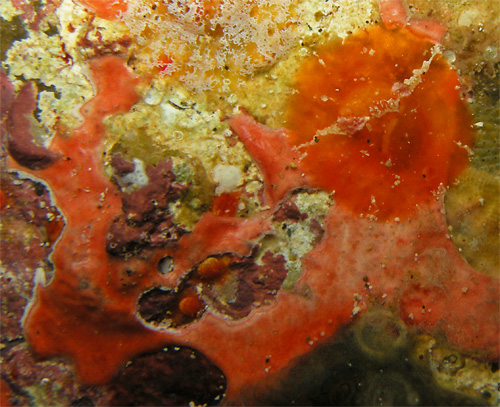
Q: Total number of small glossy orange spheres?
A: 2